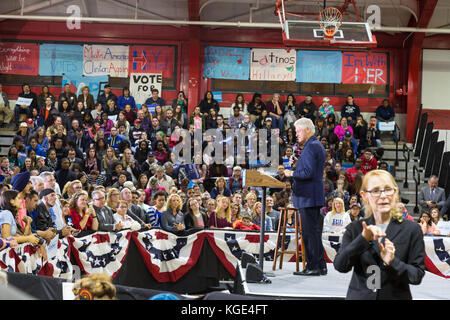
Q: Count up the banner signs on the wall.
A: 10